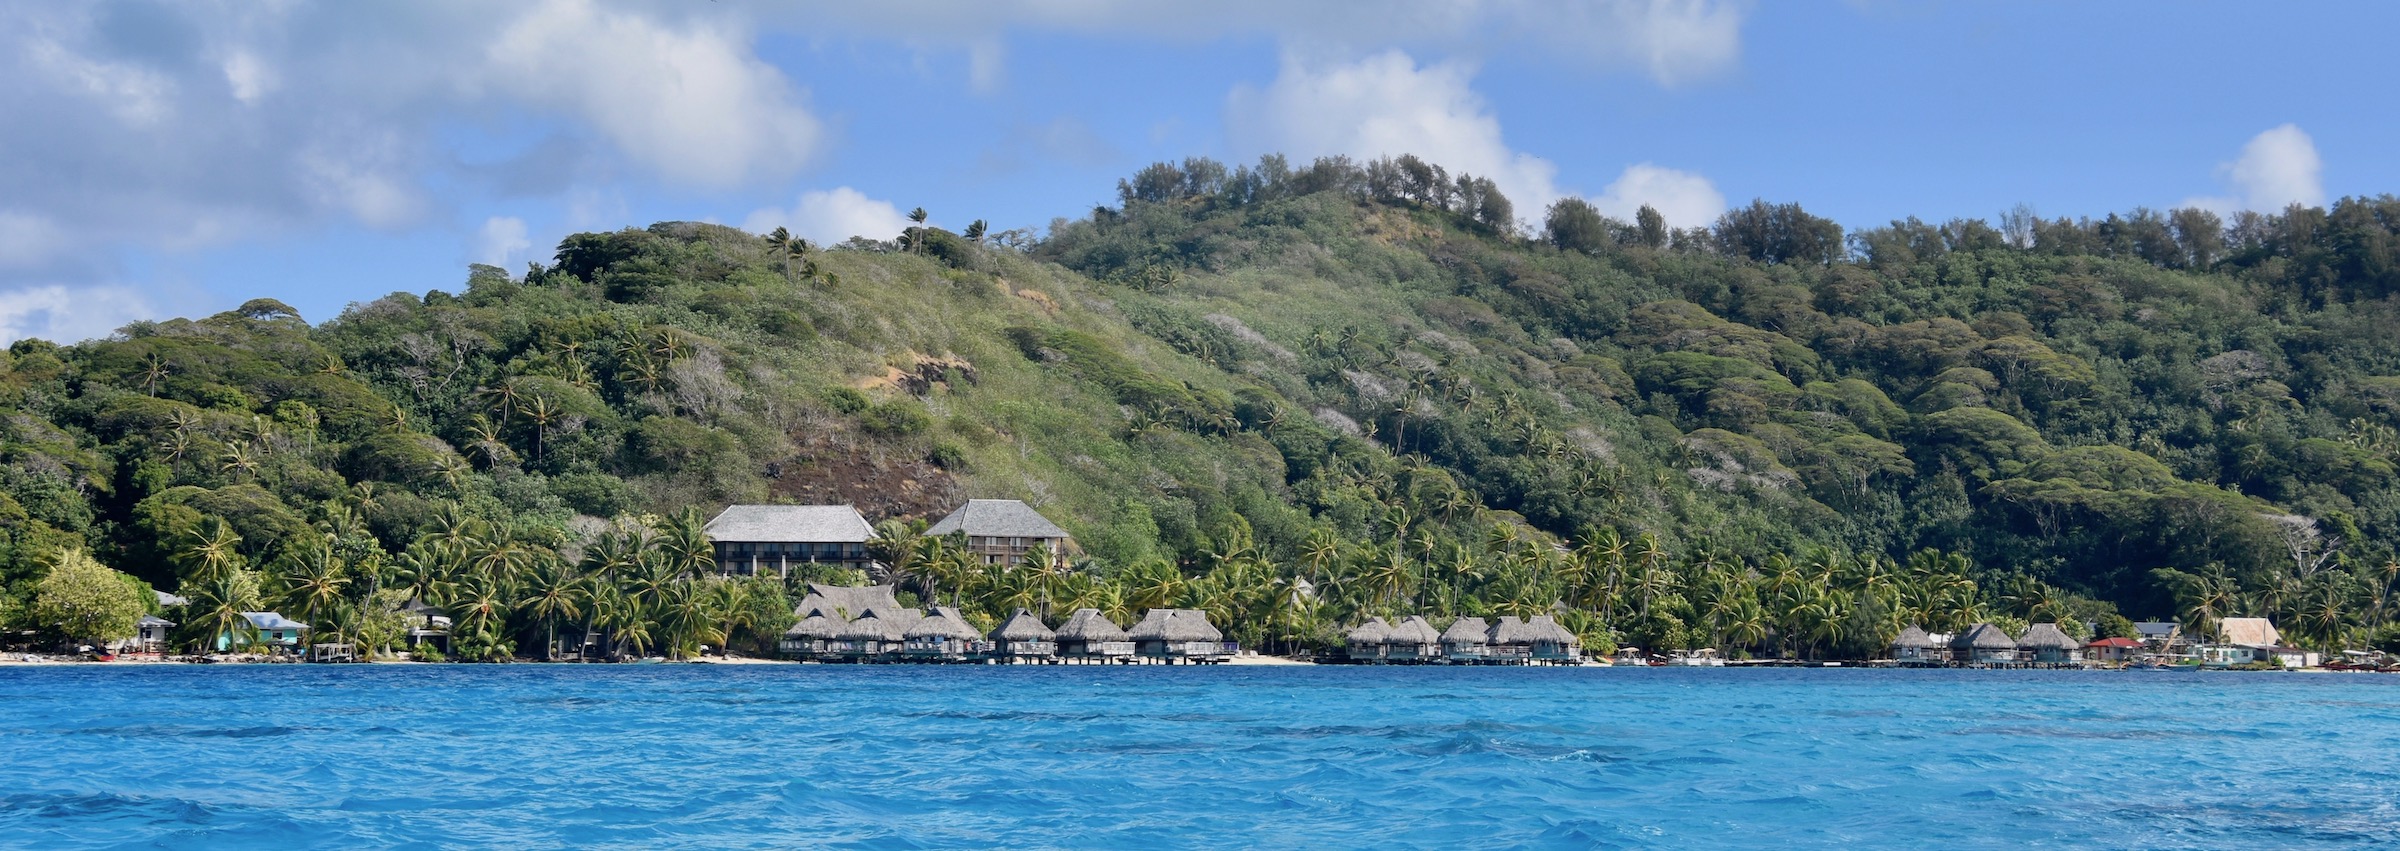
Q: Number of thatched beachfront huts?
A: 14